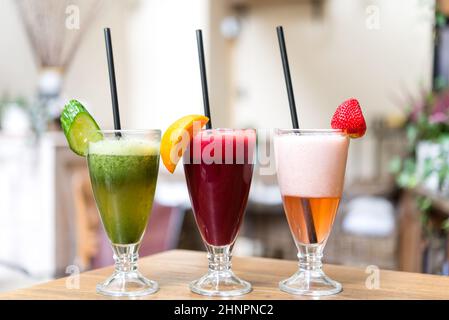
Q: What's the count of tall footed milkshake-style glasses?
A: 3